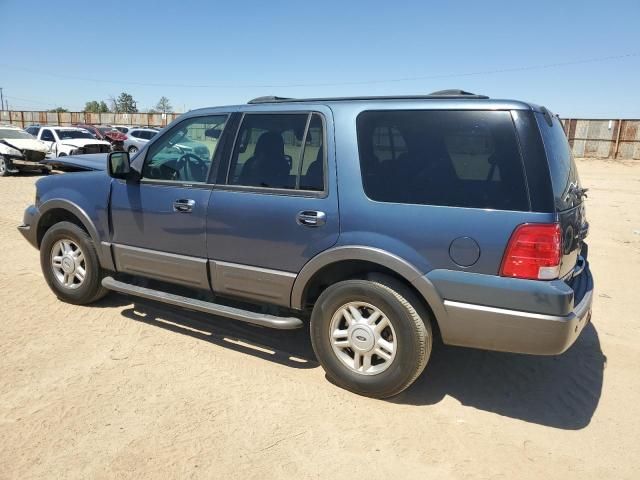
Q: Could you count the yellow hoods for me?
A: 0